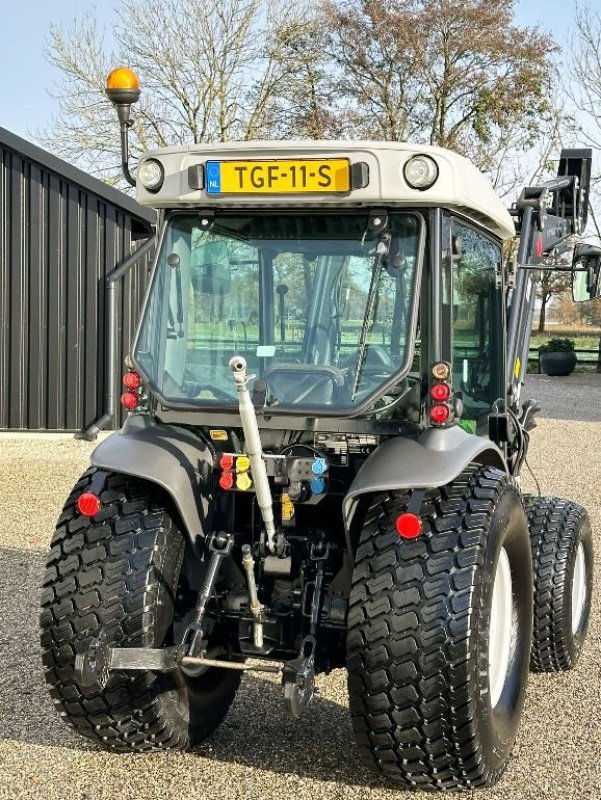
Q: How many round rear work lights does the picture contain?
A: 2